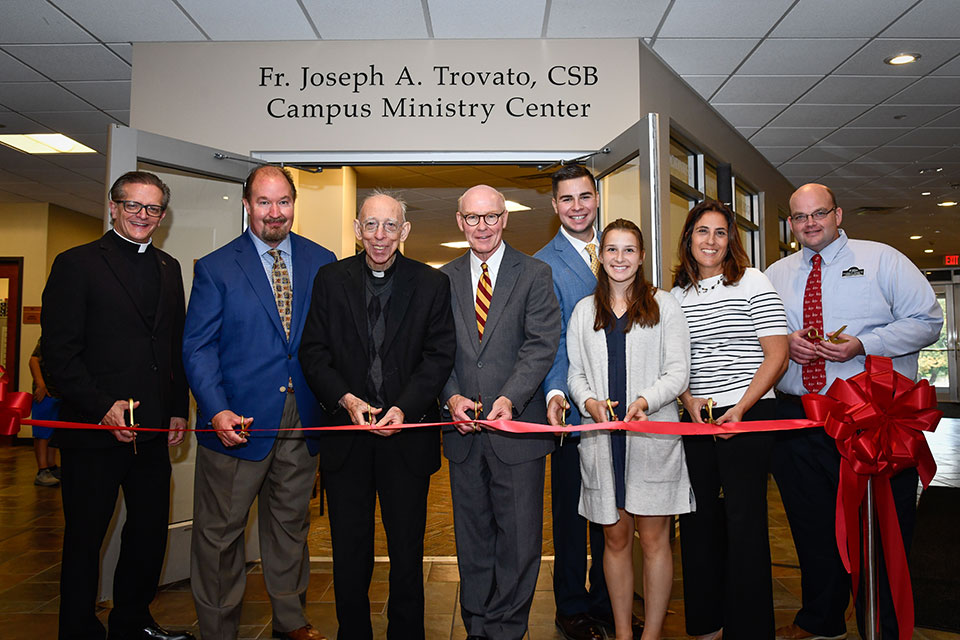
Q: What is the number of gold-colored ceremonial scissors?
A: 8